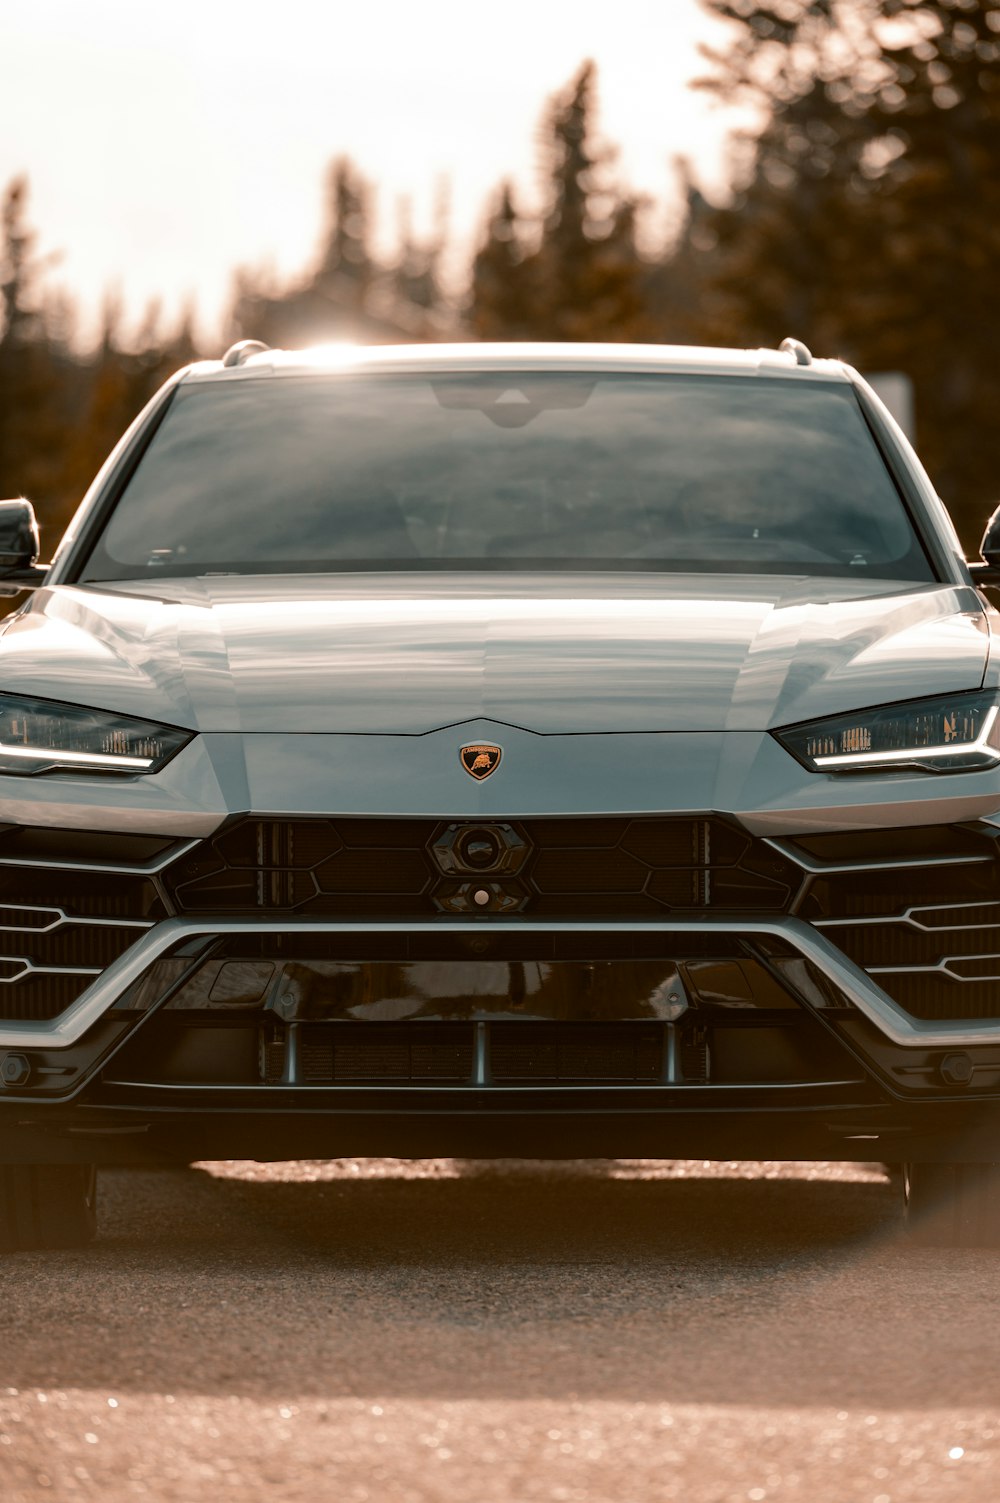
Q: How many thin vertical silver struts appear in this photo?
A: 3